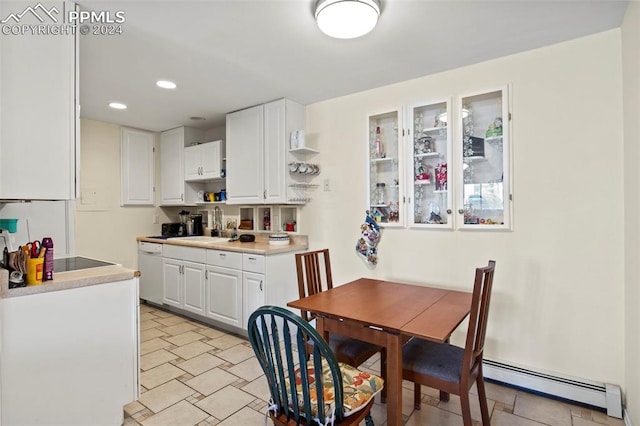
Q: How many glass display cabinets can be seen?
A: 3